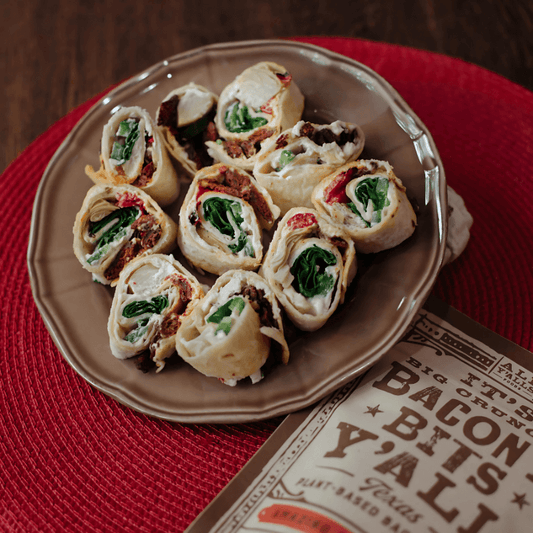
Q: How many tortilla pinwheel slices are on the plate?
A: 10